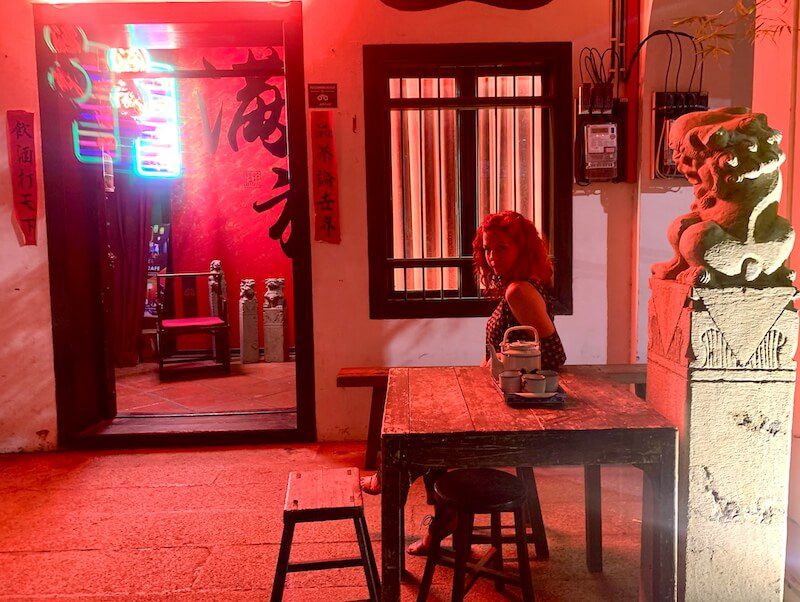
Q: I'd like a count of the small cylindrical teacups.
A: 3